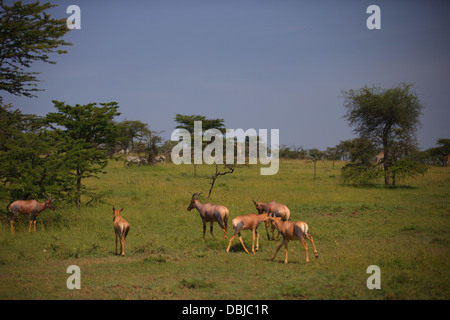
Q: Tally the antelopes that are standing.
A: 6